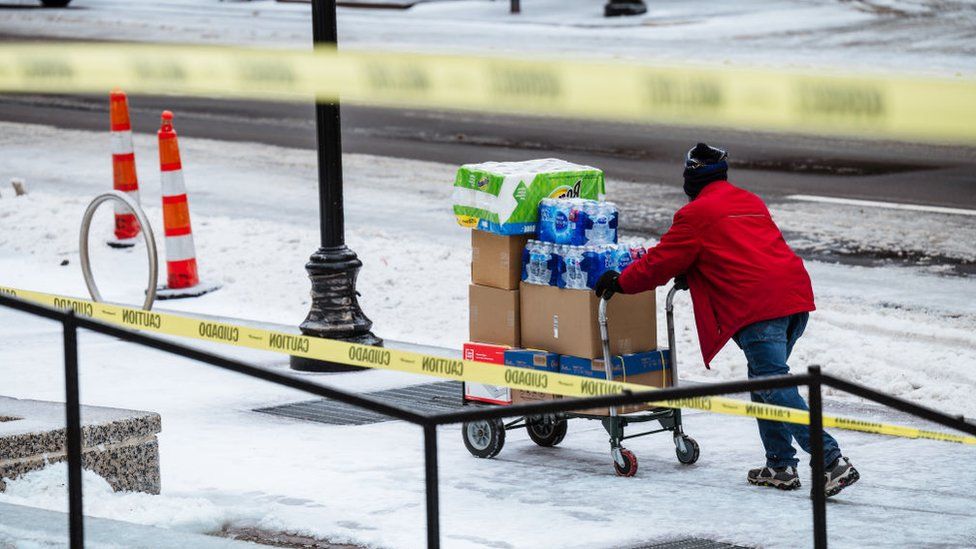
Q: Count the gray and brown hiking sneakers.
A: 2